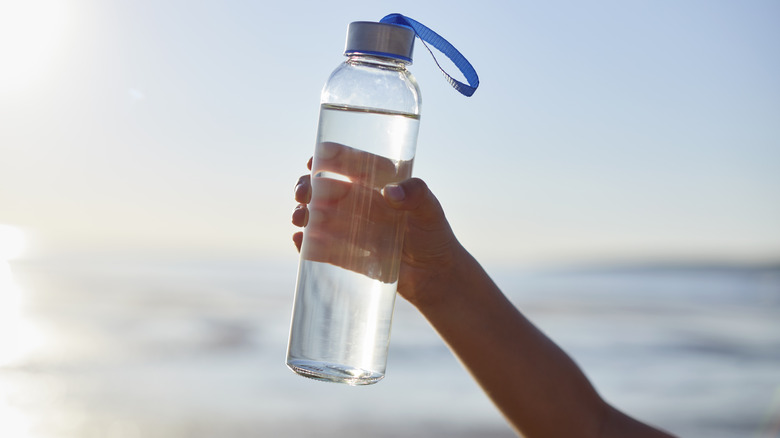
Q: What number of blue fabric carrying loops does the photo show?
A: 1